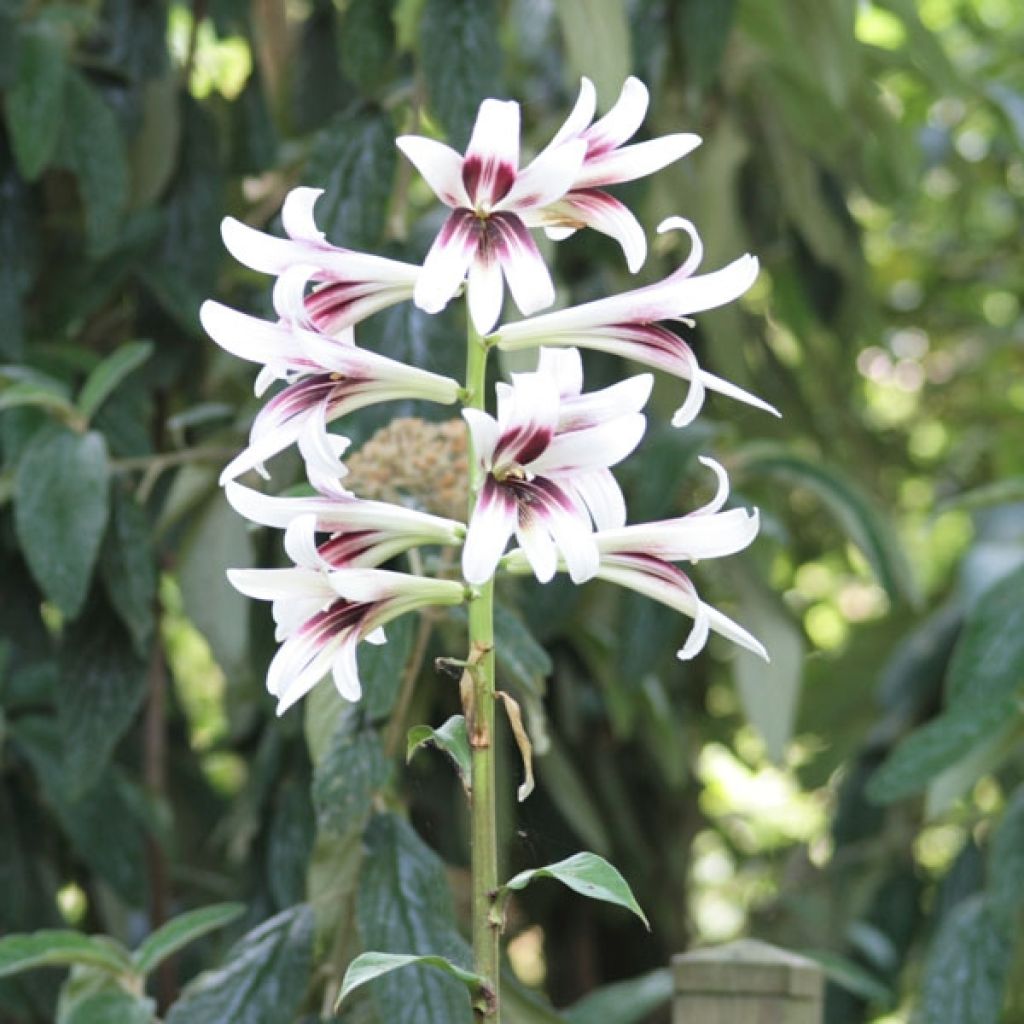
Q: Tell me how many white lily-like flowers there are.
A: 10